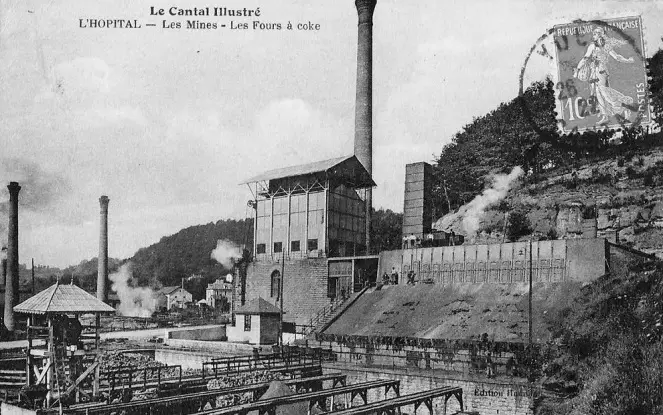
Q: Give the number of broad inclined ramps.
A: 1